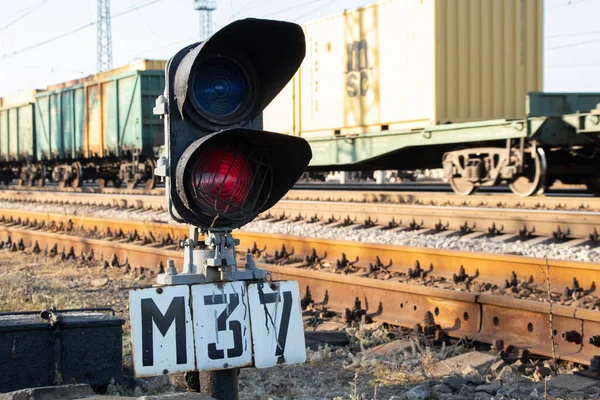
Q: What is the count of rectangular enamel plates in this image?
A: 3